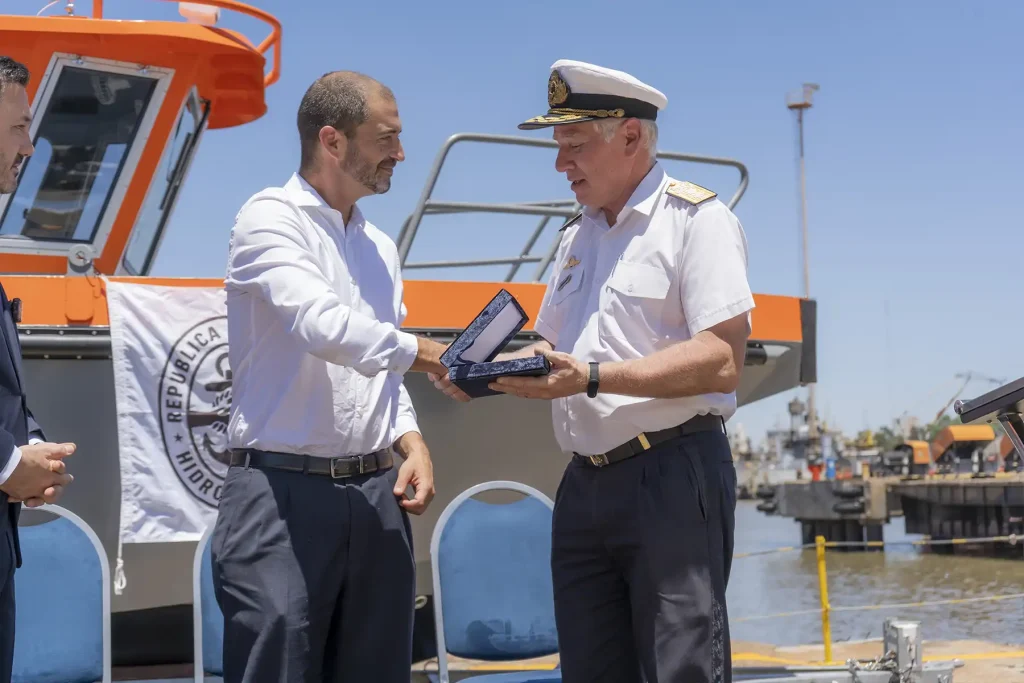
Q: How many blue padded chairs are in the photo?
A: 3